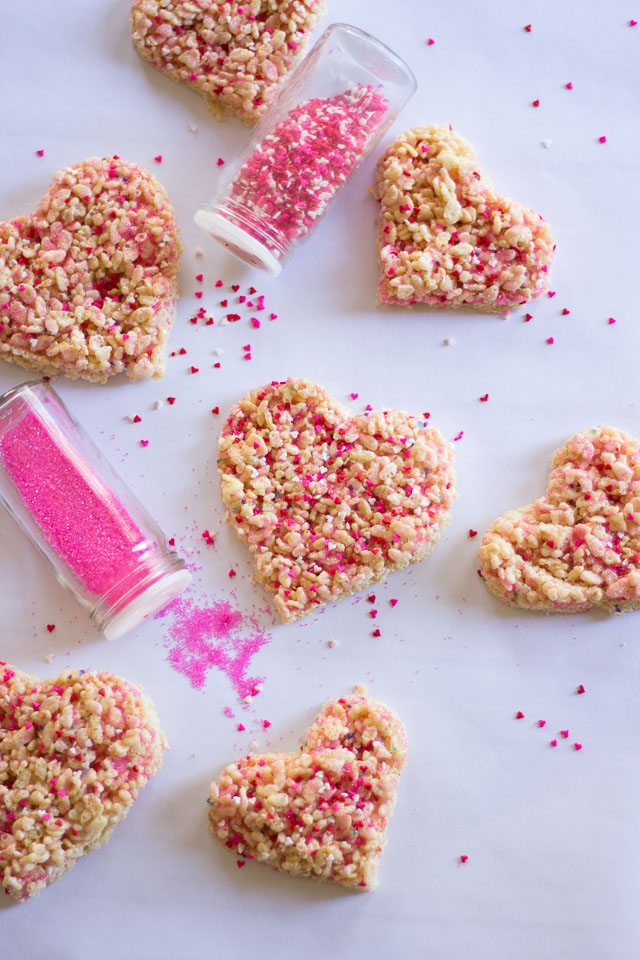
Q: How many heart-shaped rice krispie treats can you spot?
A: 7